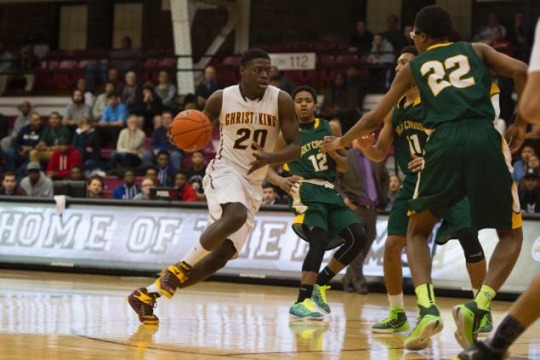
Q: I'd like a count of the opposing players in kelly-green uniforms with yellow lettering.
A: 3